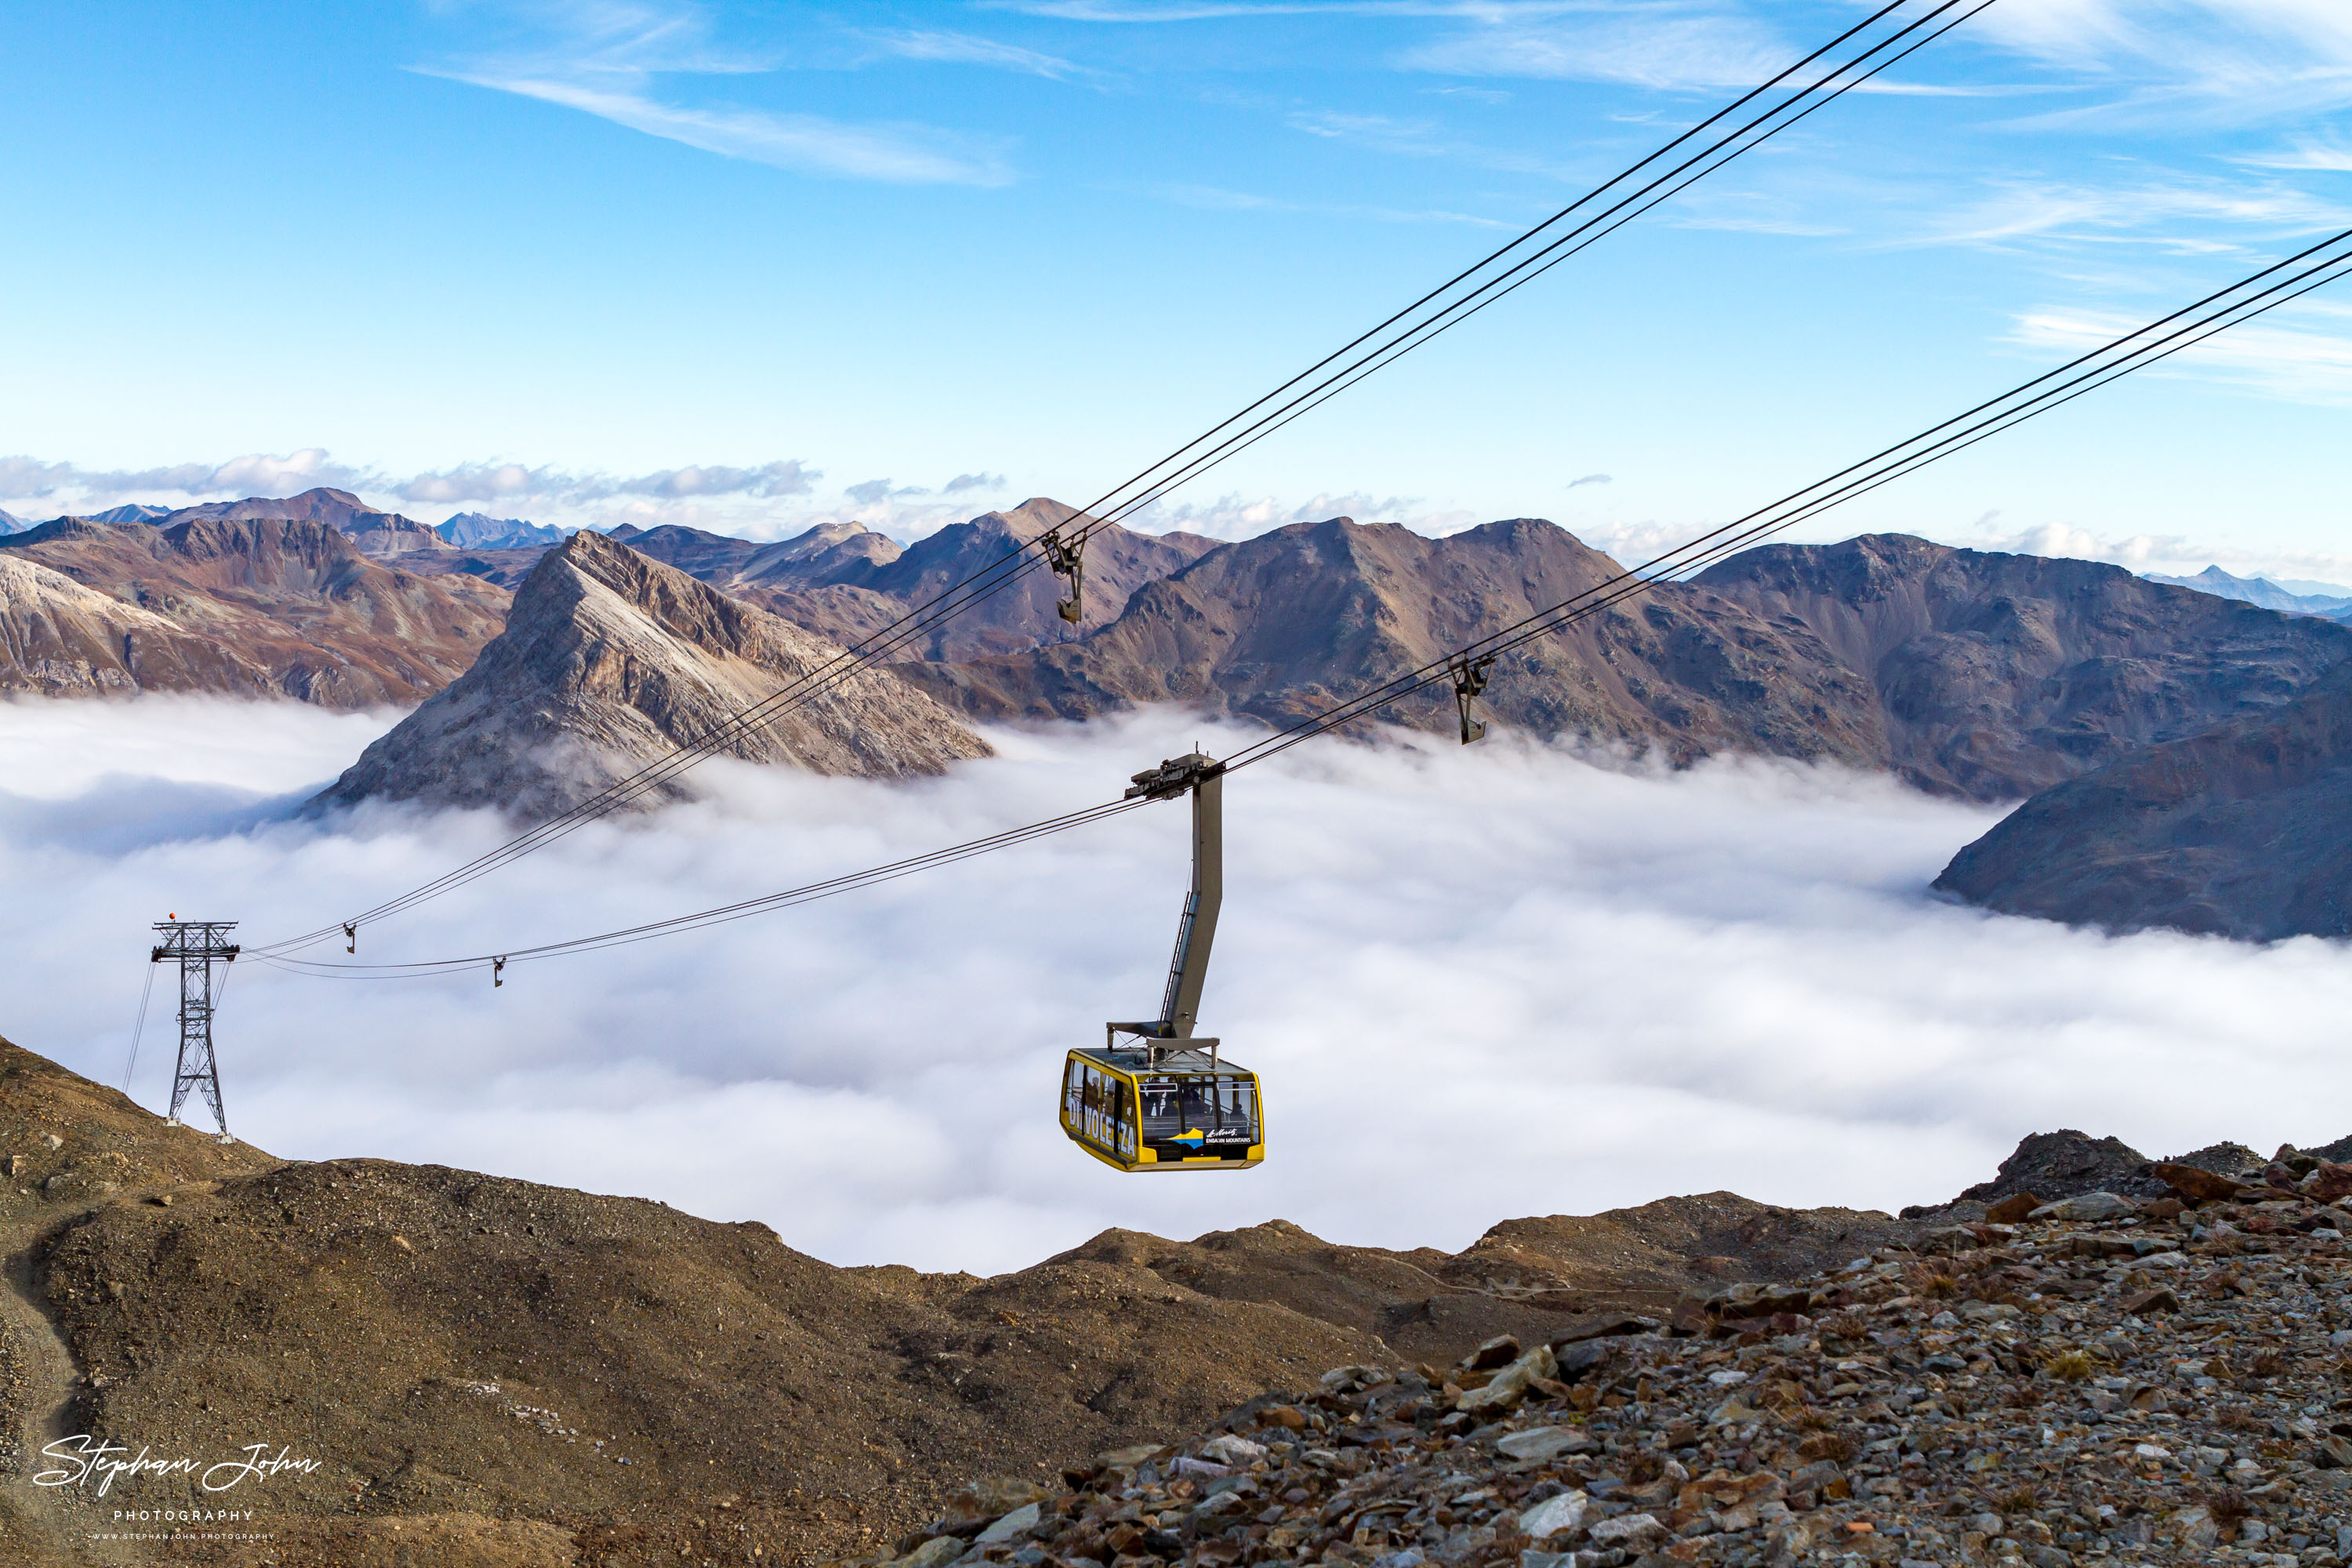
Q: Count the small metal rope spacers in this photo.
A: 4